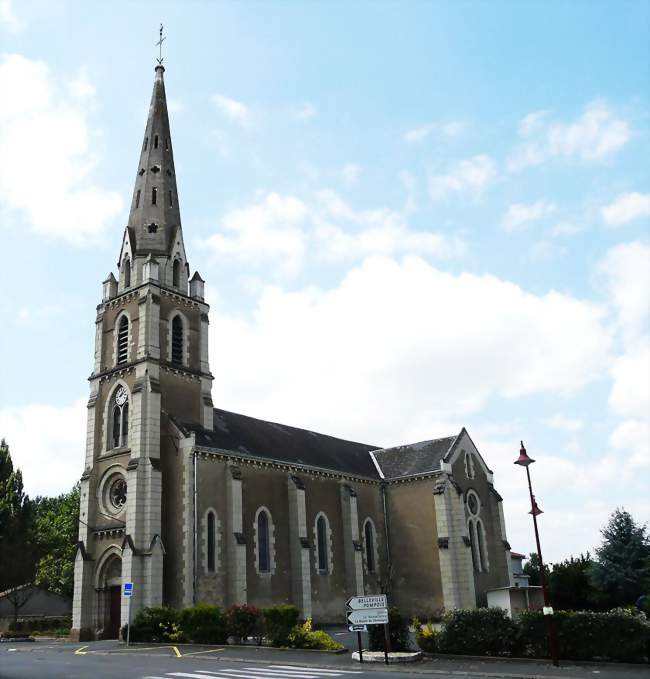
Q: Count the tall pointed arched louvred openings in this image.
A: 2